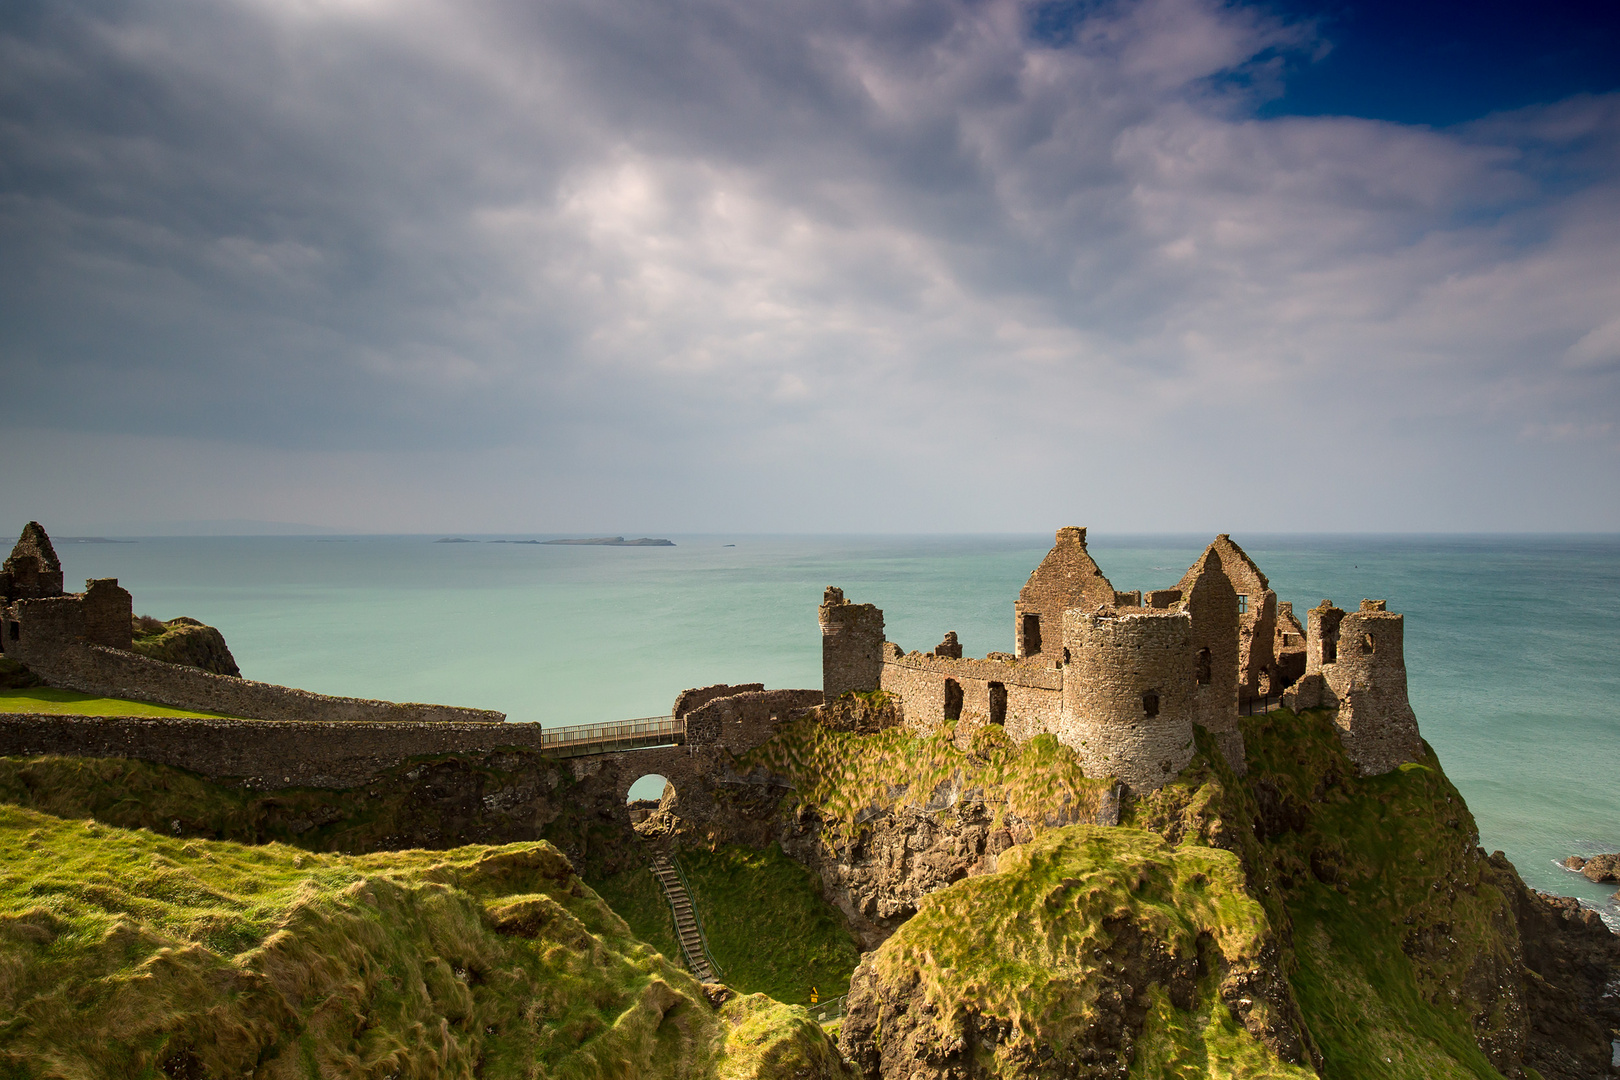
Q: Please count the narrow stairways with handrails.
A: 1